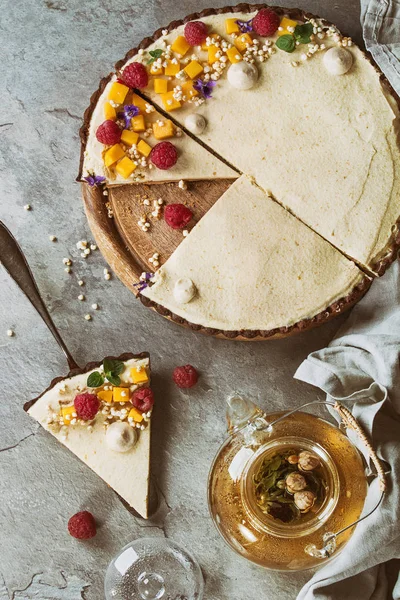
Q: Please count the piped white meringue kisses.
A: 5